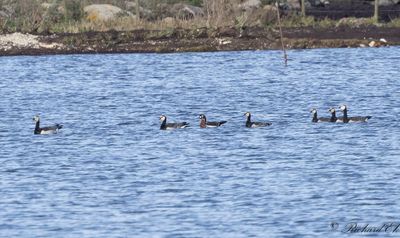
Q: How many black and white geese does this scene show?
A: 6